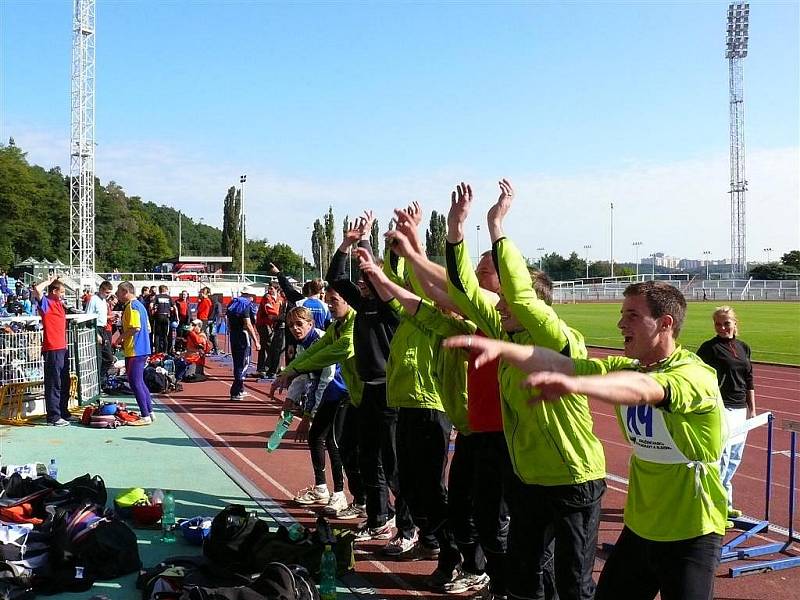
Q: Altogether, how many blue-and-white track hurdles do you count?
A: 2